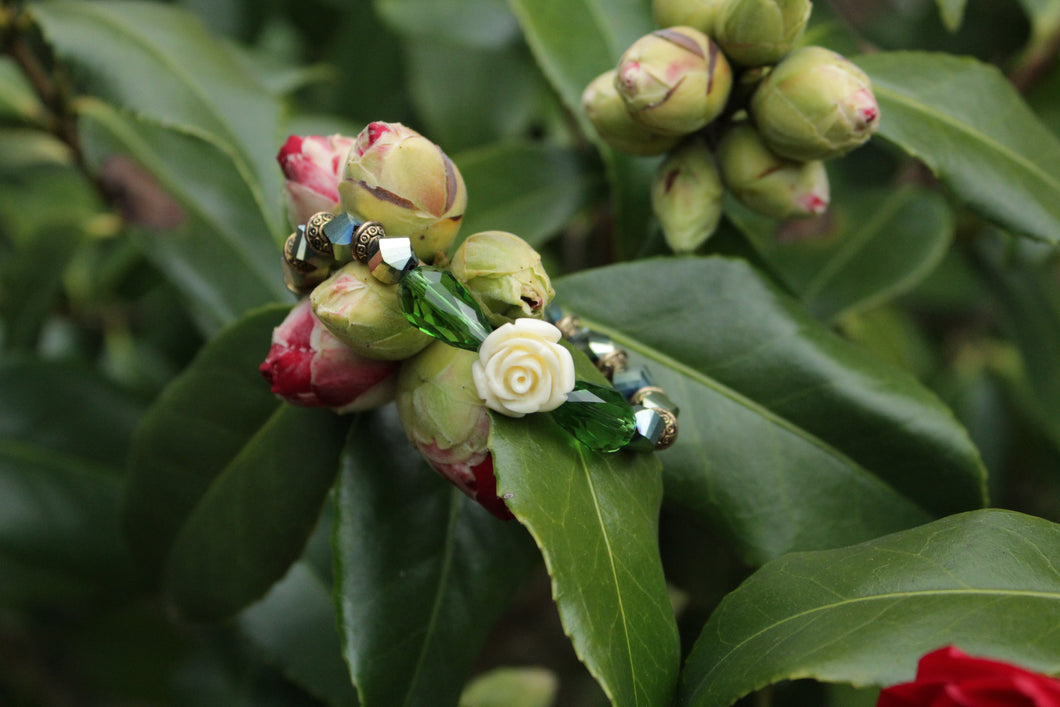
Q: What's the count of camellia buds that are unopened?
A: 13